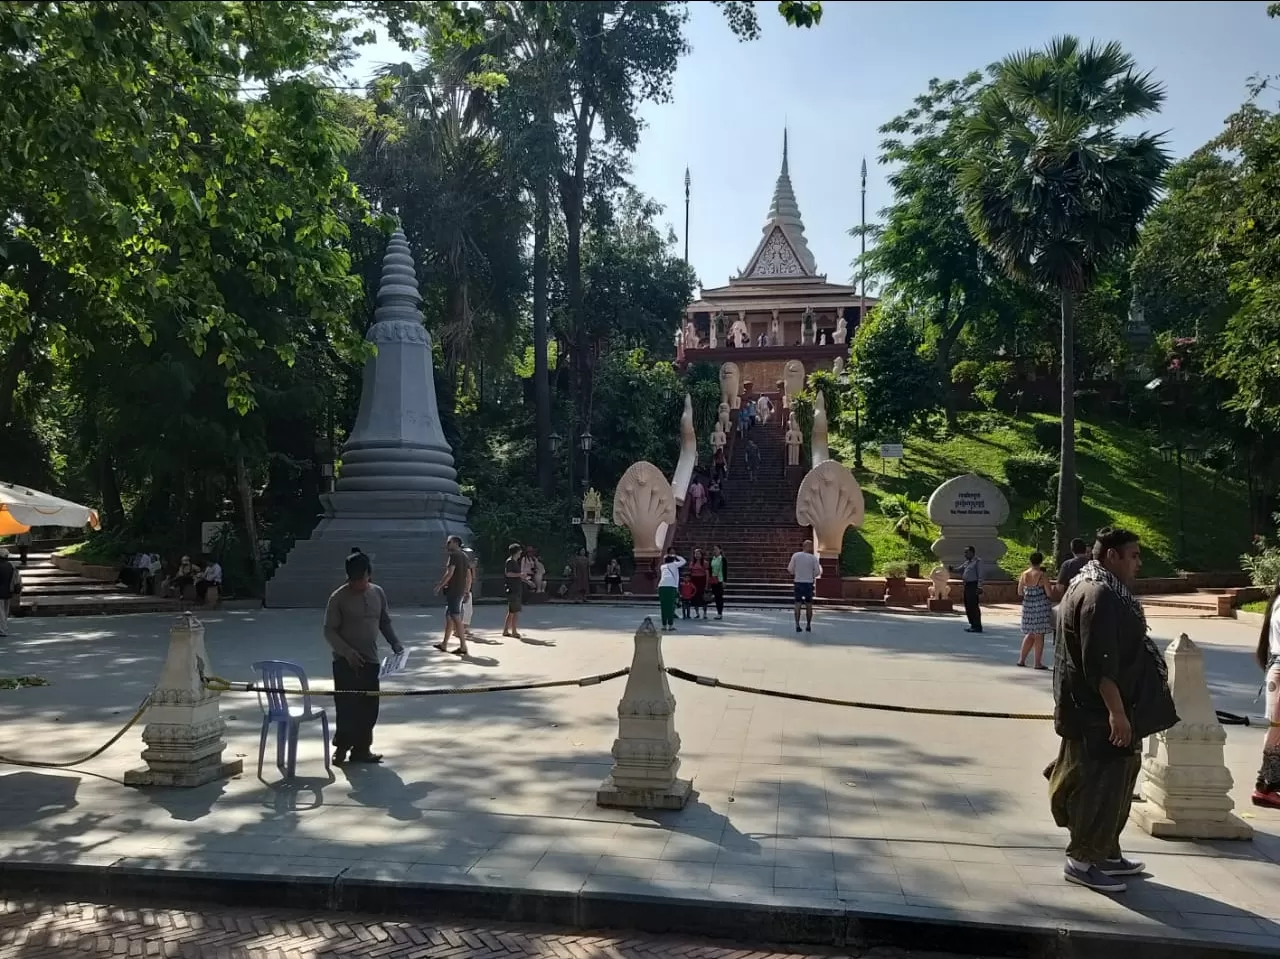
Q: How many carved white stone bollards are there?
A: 3